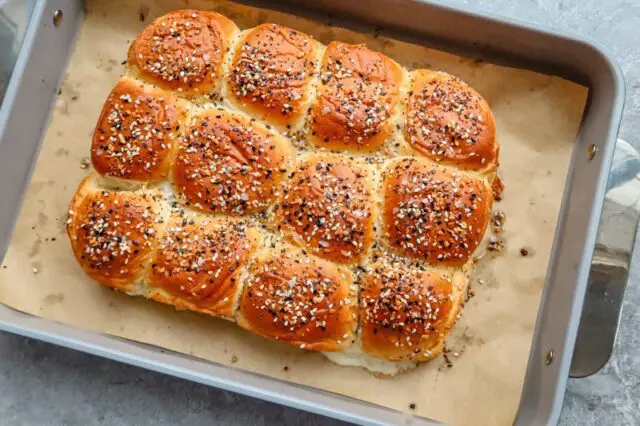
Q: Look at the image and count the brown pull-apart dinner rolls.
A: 12